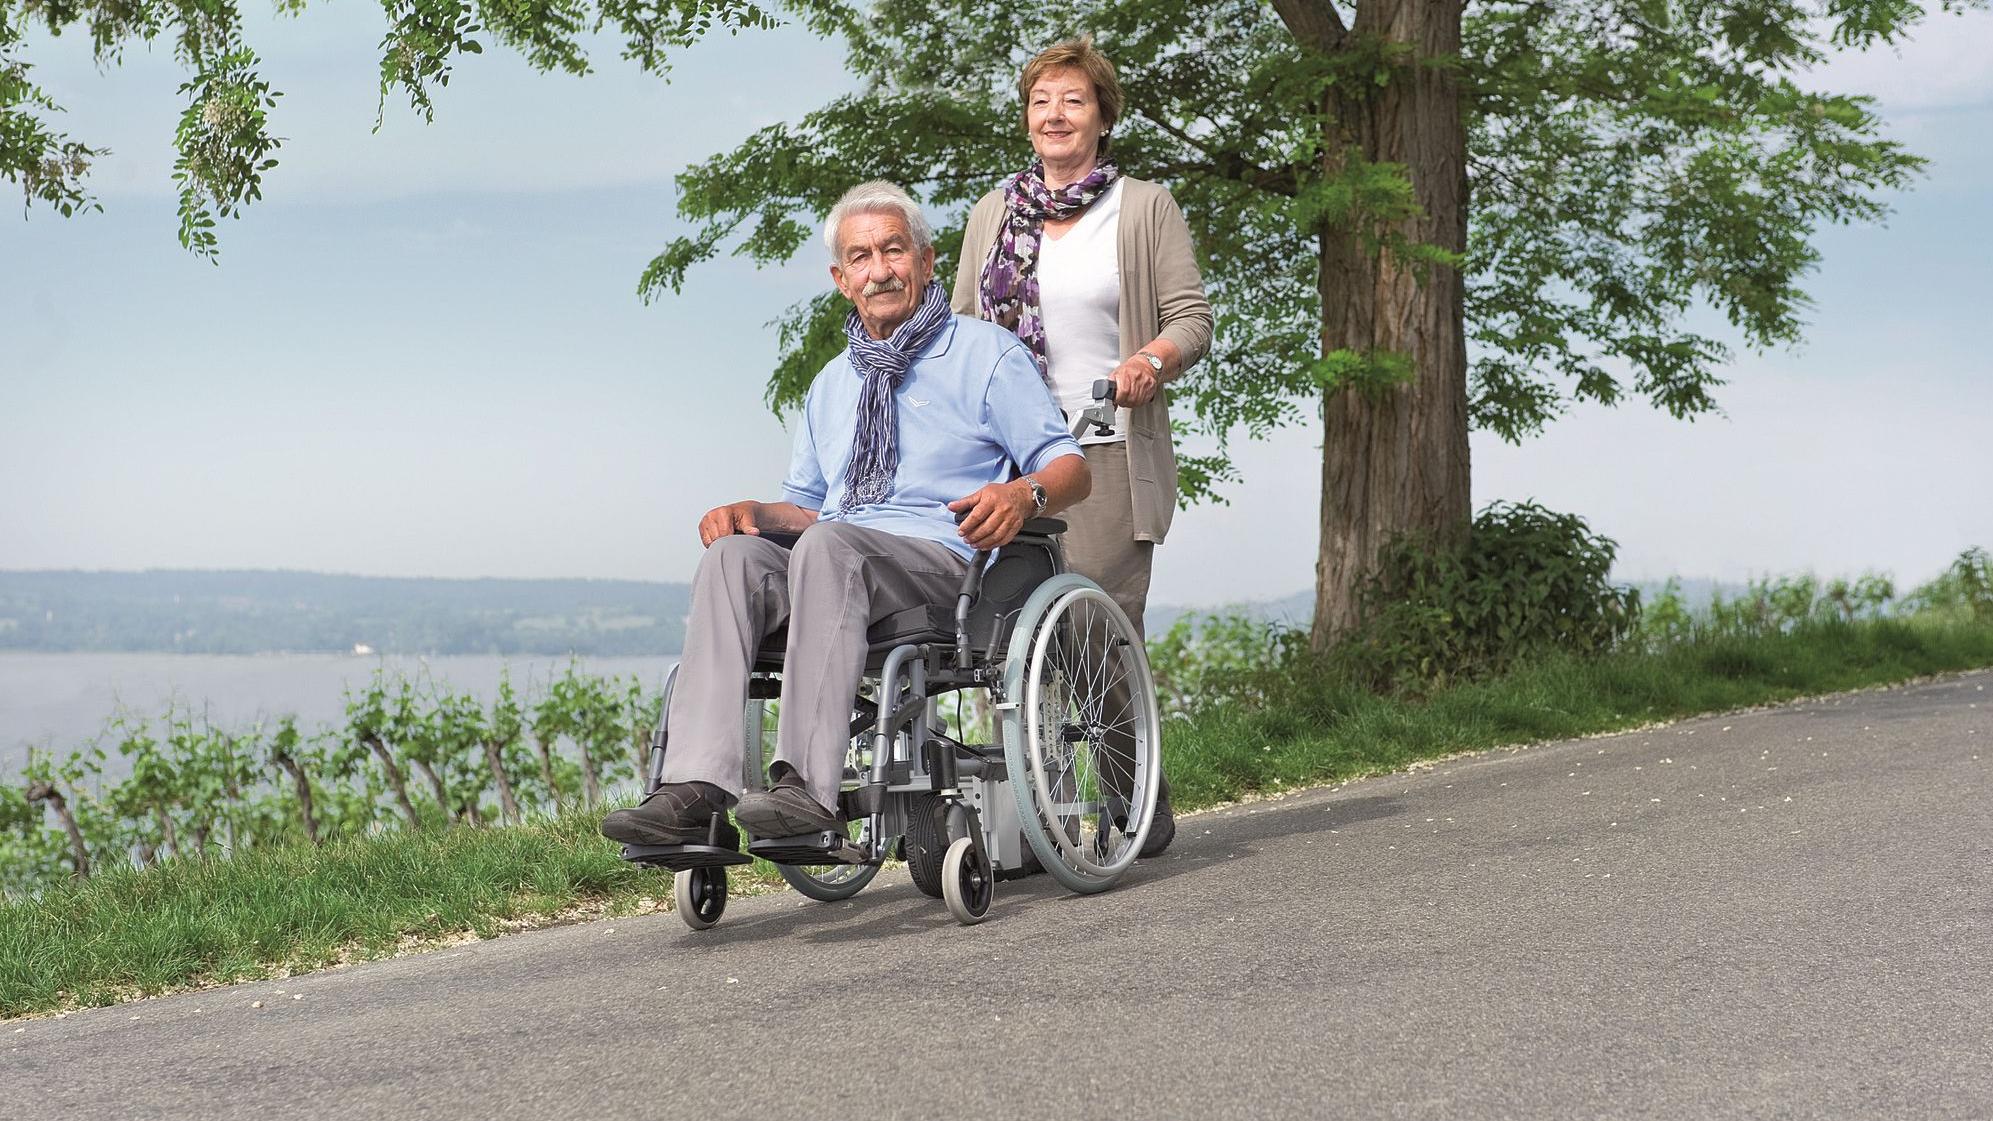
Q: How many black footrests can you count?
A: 2